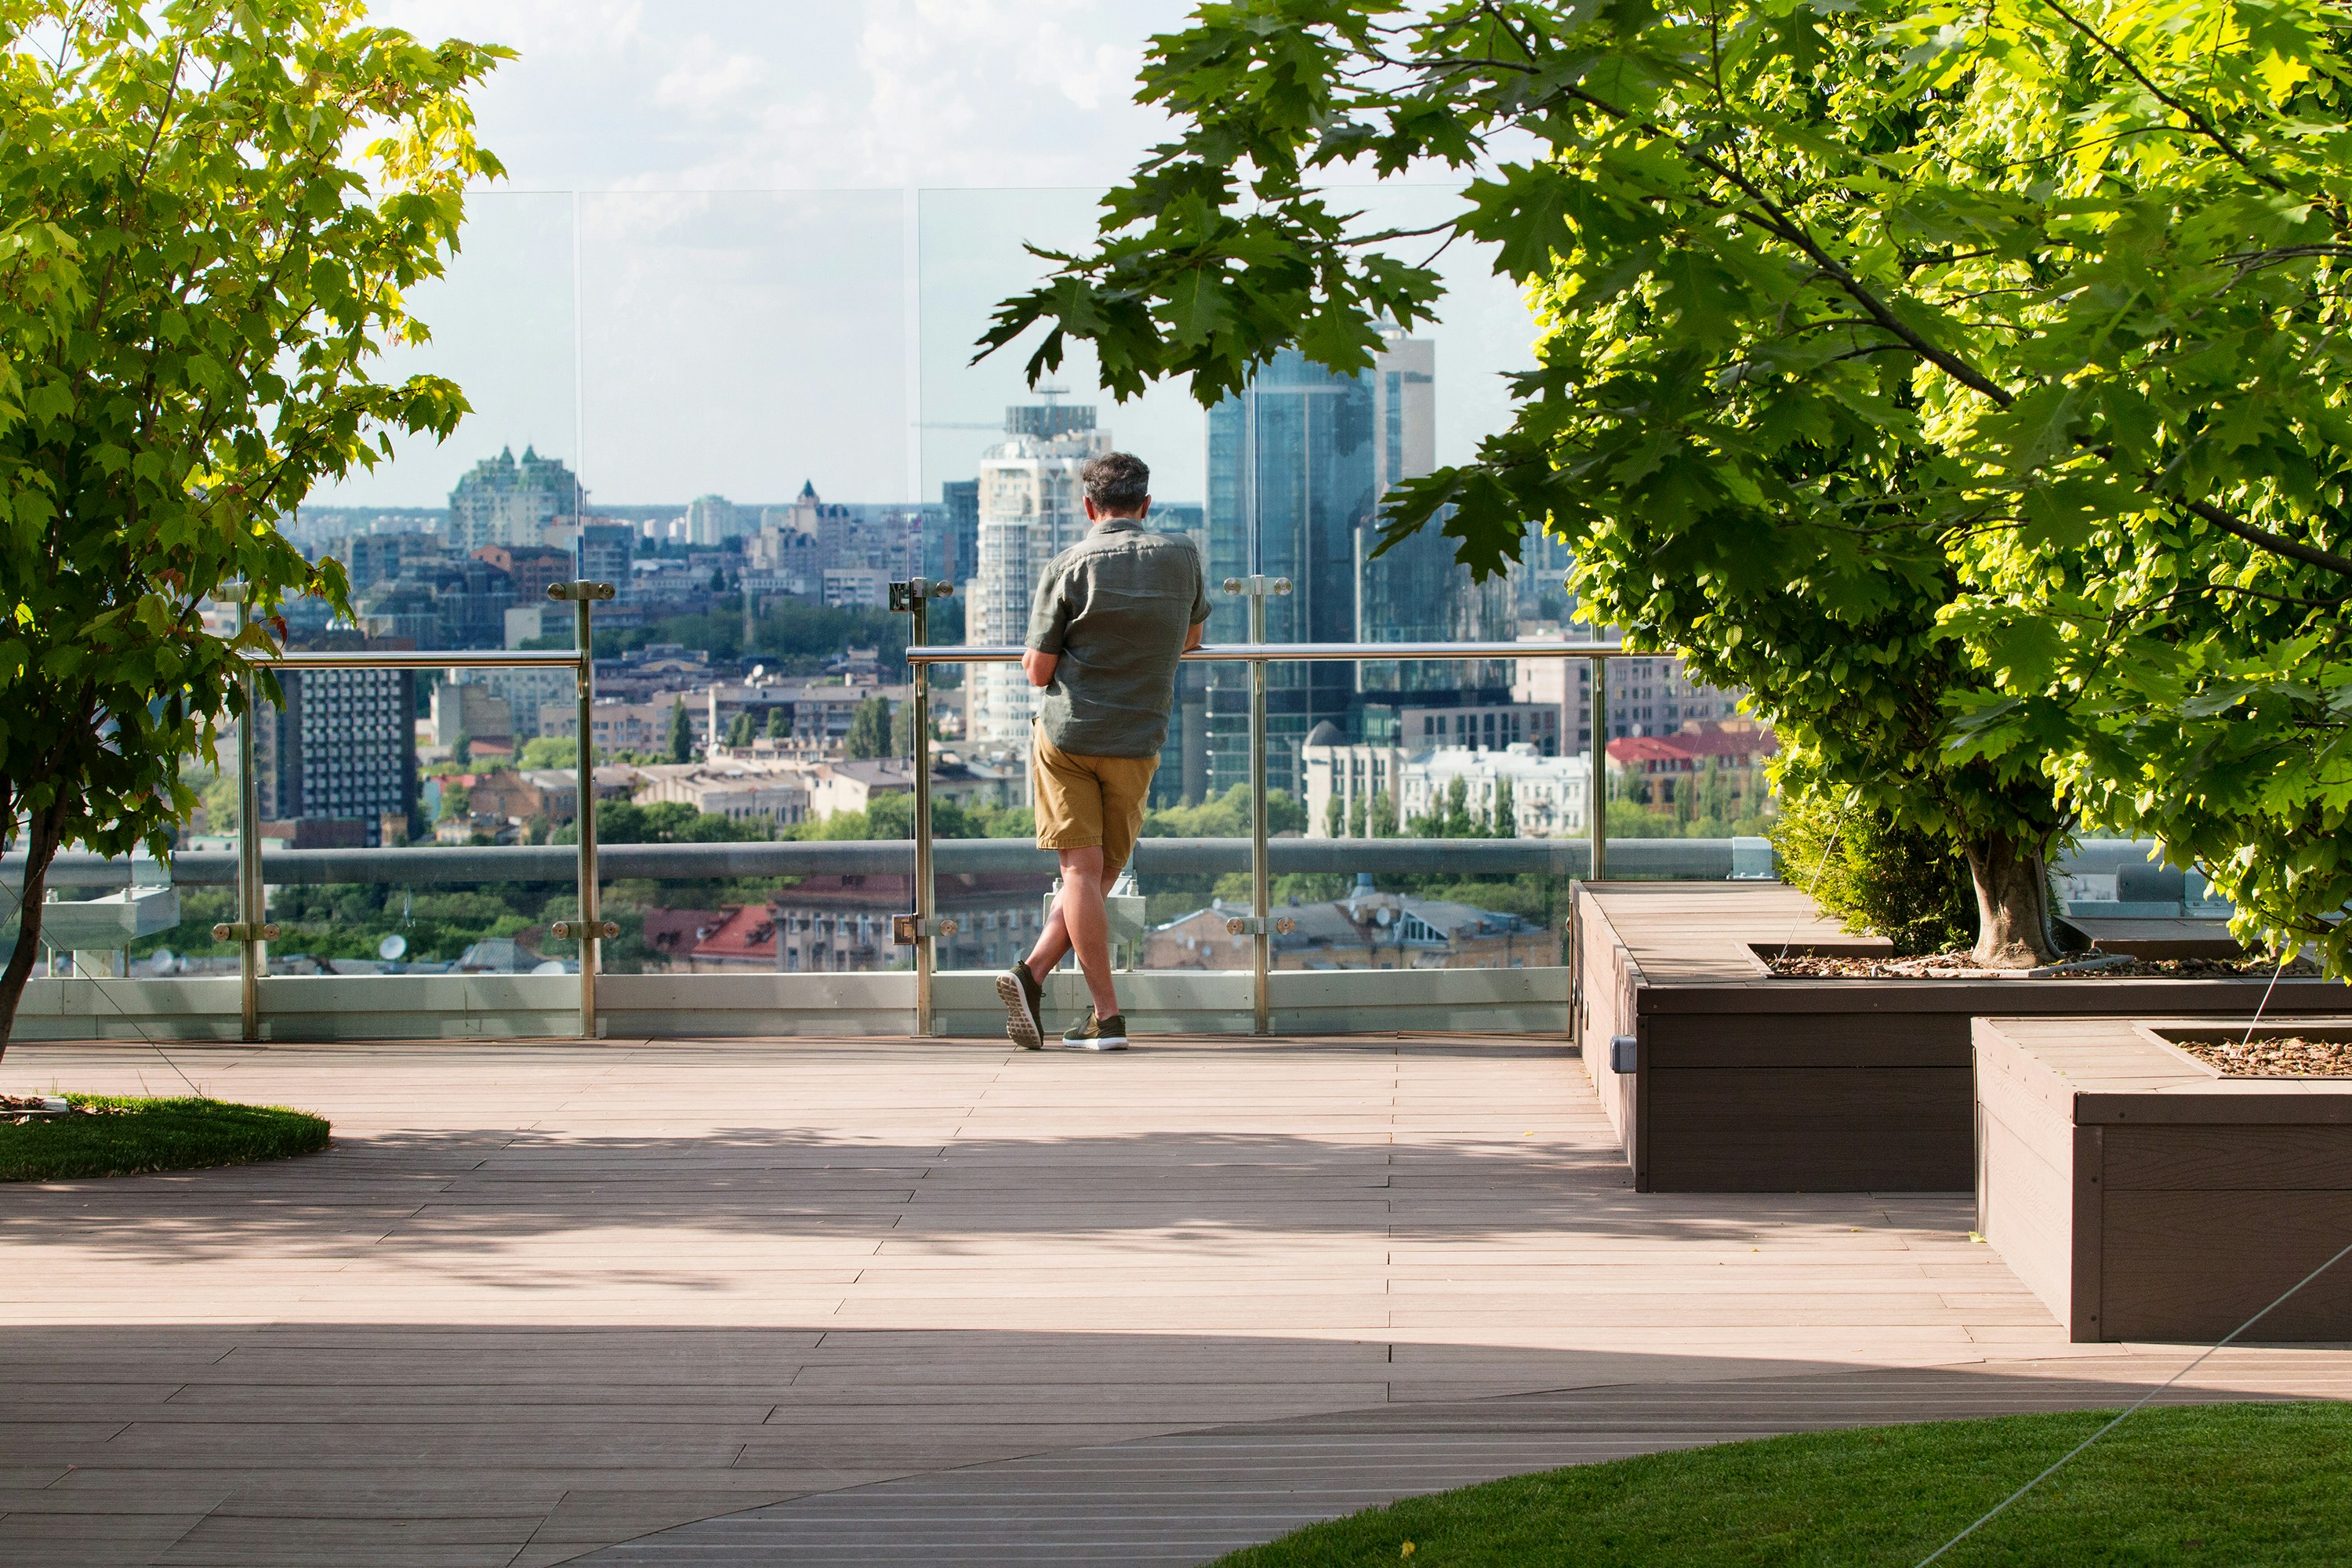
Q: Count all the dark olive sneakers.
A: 2